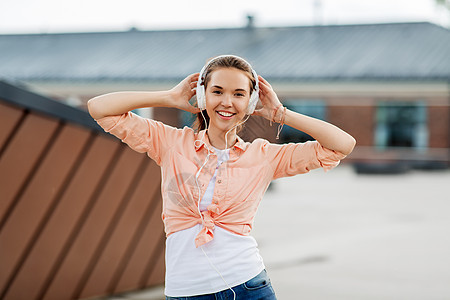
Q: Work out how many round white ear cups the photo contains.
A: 2